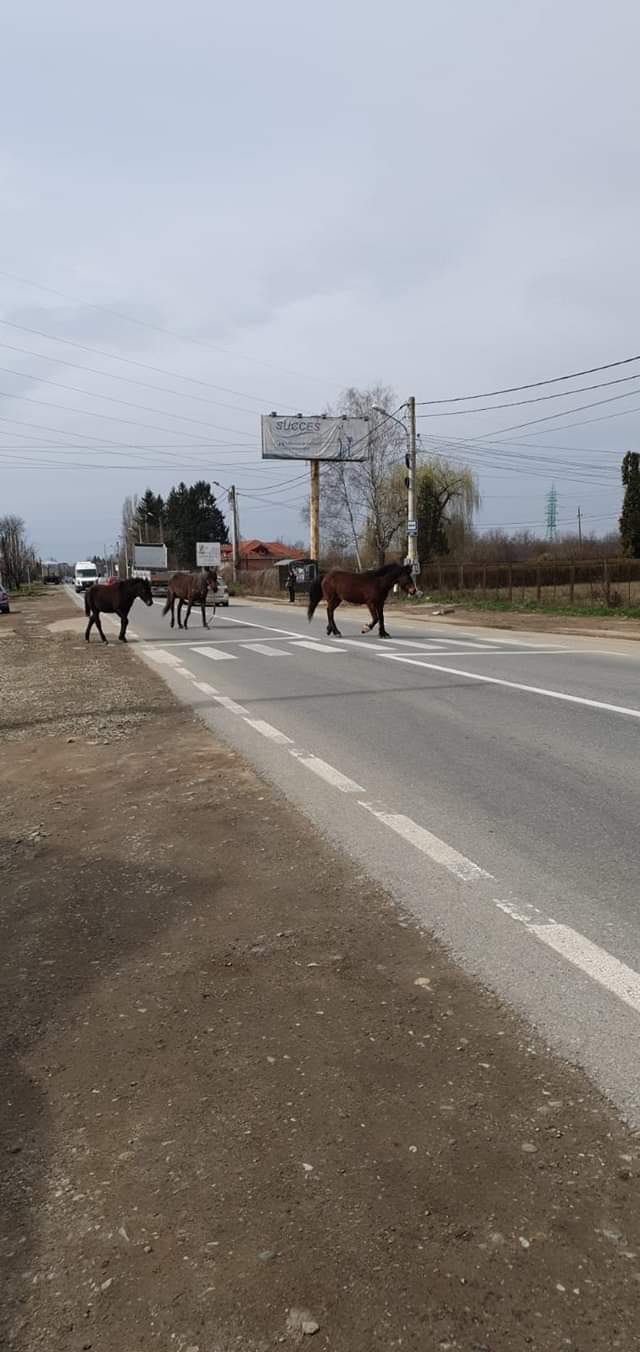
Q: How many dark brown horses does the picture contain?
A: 3